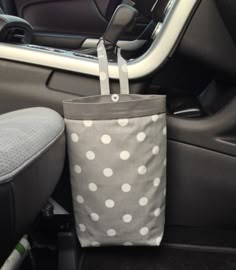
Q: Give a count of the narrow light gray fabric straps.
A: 2